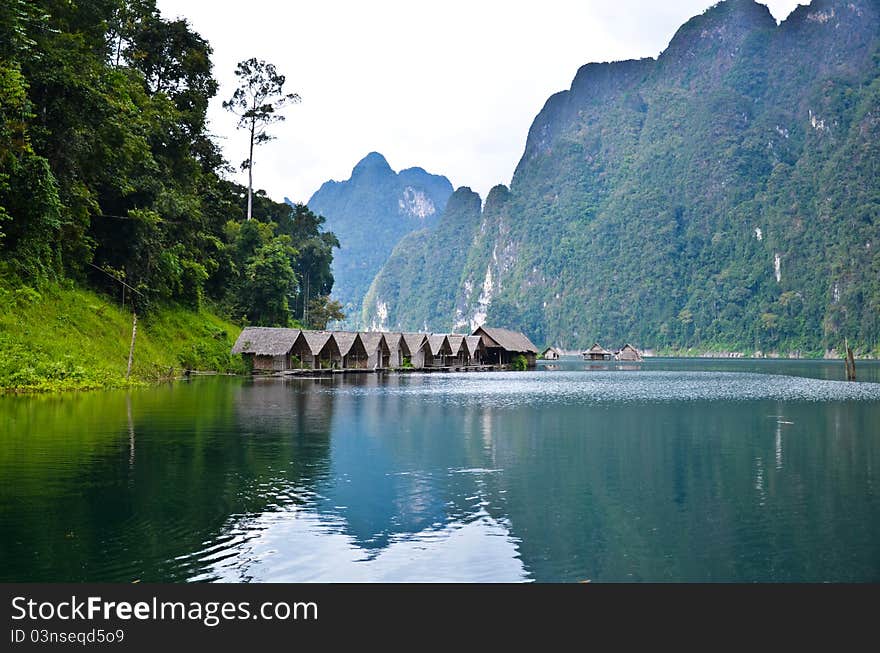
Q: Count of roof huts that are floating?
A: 13